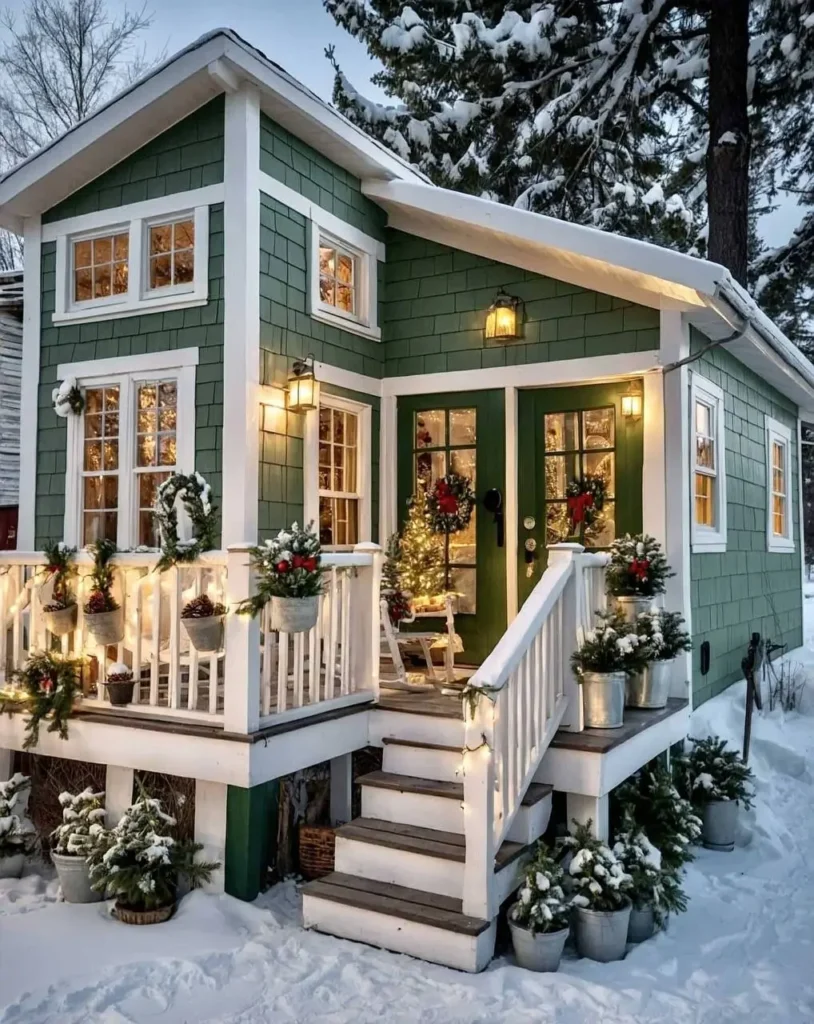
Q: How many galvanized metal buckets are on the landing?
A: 3